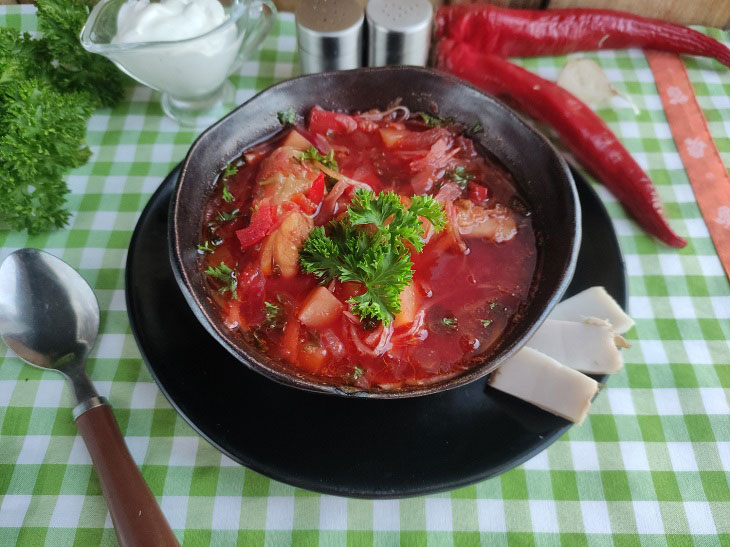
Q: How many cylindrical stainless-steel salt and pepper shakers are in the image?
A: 2